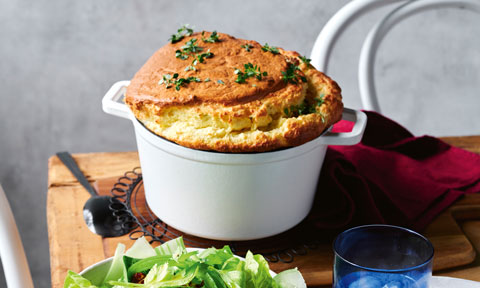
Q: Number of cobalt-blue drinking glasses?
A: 1